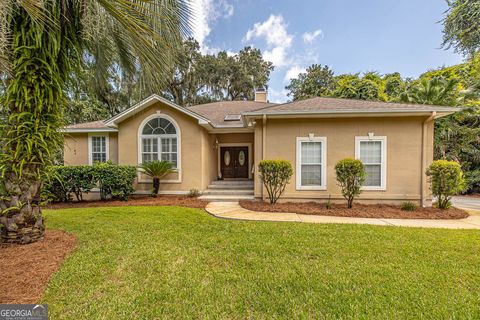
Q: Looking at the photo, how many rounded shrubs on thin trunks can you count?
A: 3